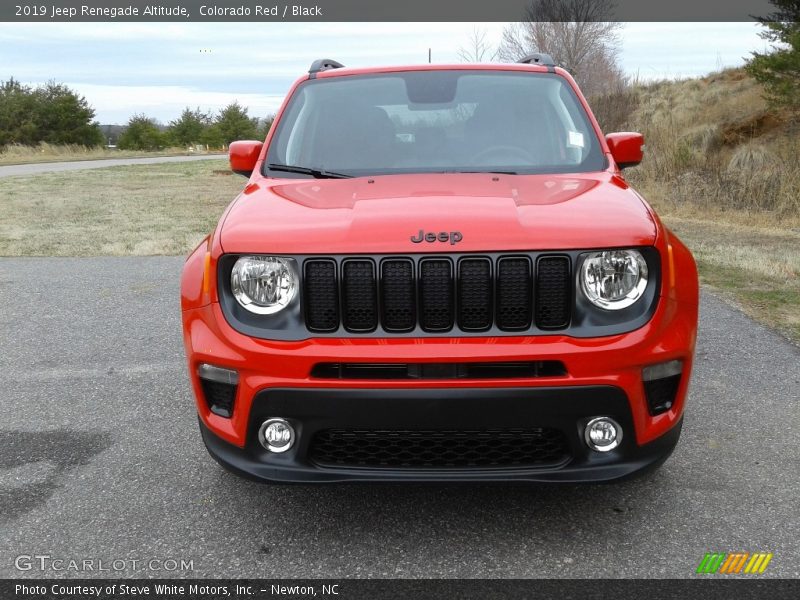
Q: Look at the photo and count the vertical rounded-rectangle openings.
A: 7